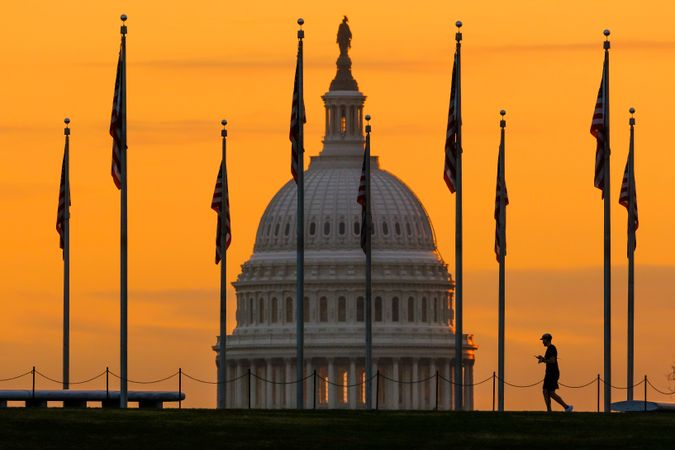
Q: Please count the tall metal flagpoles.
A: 9